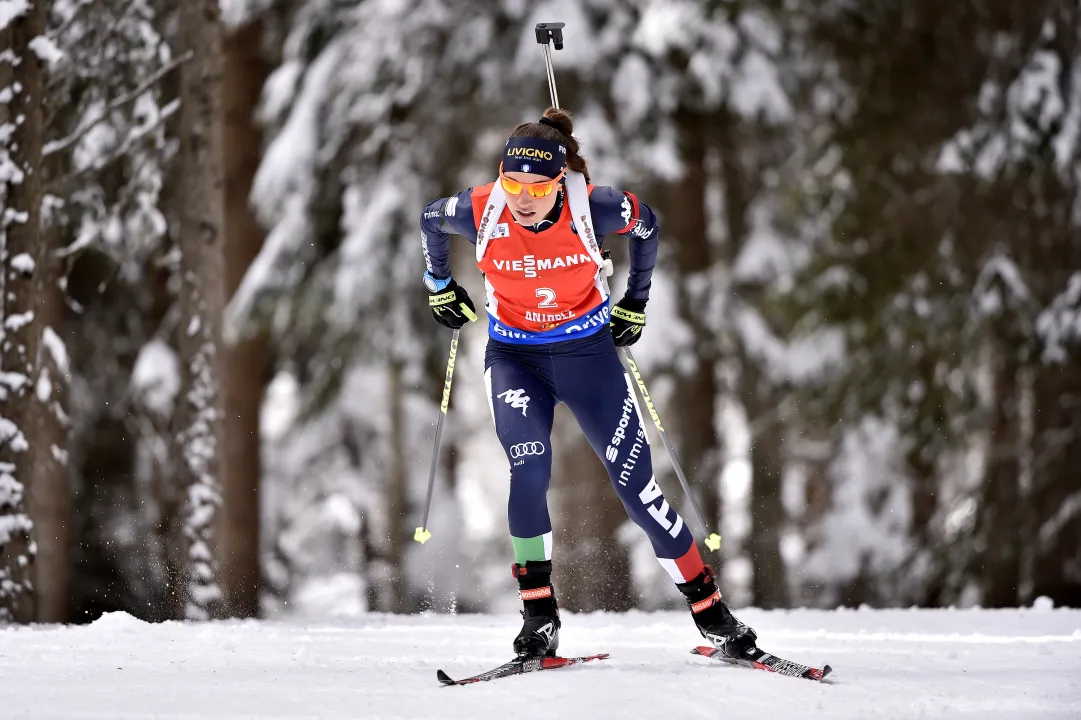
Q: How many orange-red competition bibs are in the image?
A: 1